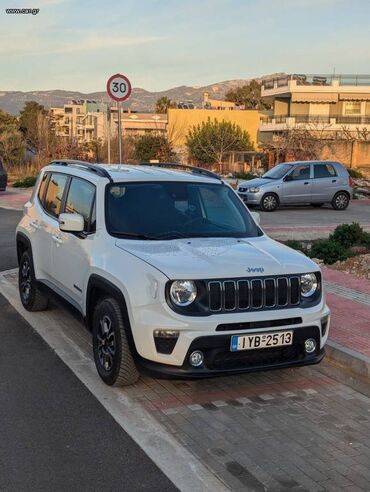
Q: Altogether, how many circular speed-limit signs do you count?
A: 1